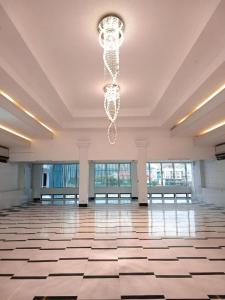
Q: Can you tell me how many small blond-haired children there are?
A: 0